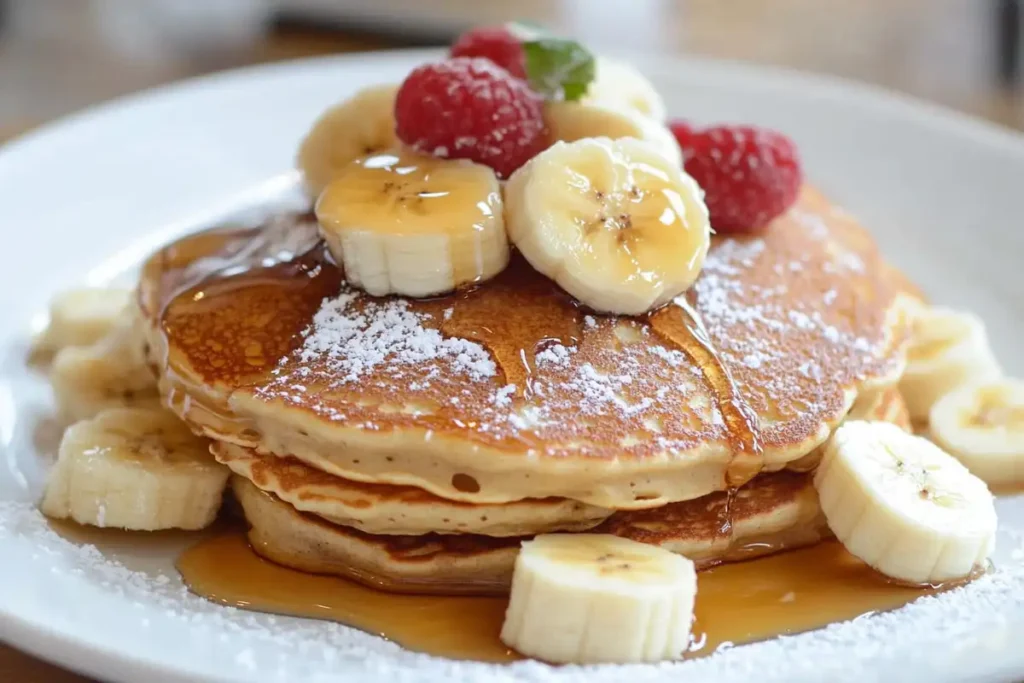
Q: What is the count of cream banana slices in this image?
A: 12